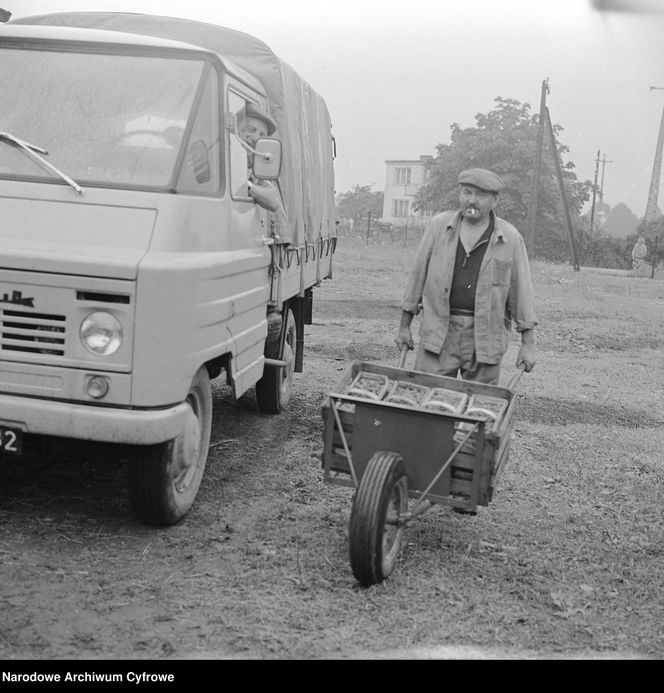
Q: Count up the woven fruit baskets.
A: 4